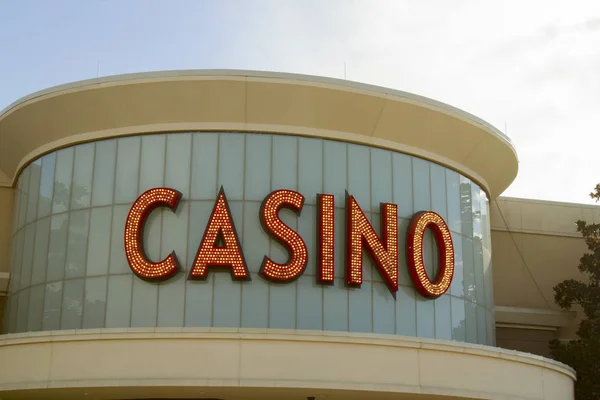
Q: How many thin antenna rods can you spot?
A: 3